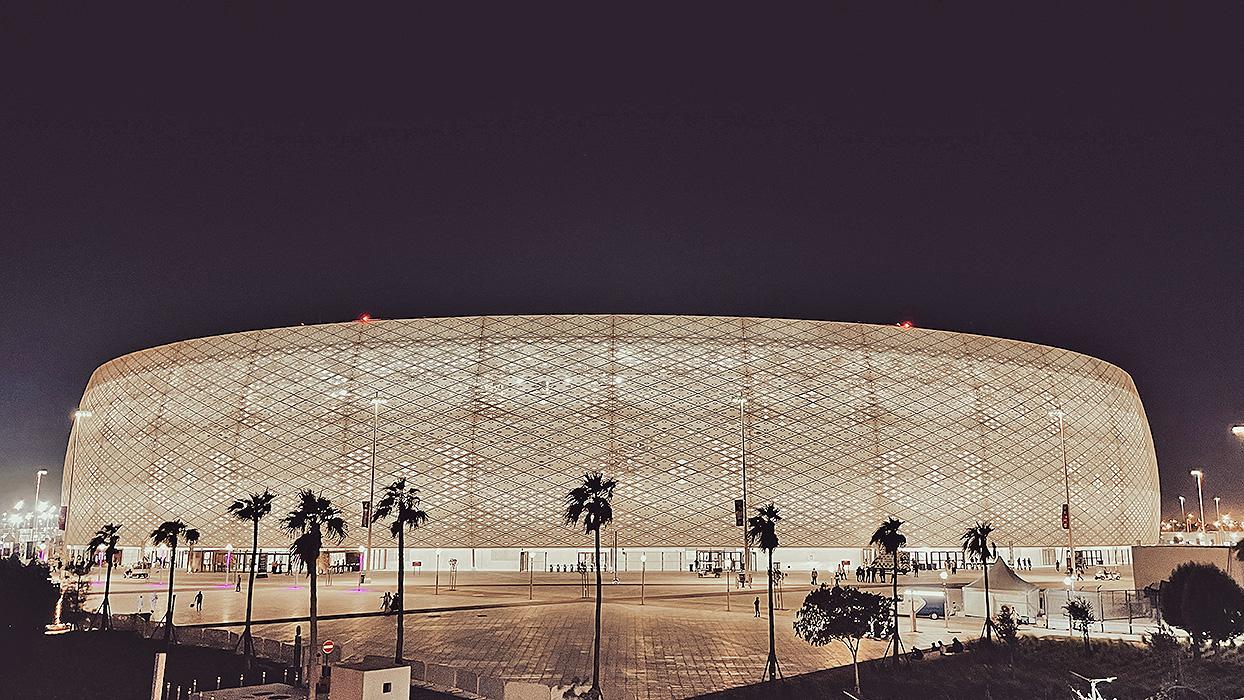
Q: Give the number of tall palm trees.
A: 9